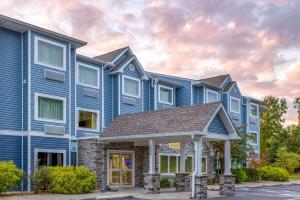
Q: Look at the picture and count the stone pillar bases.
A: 4